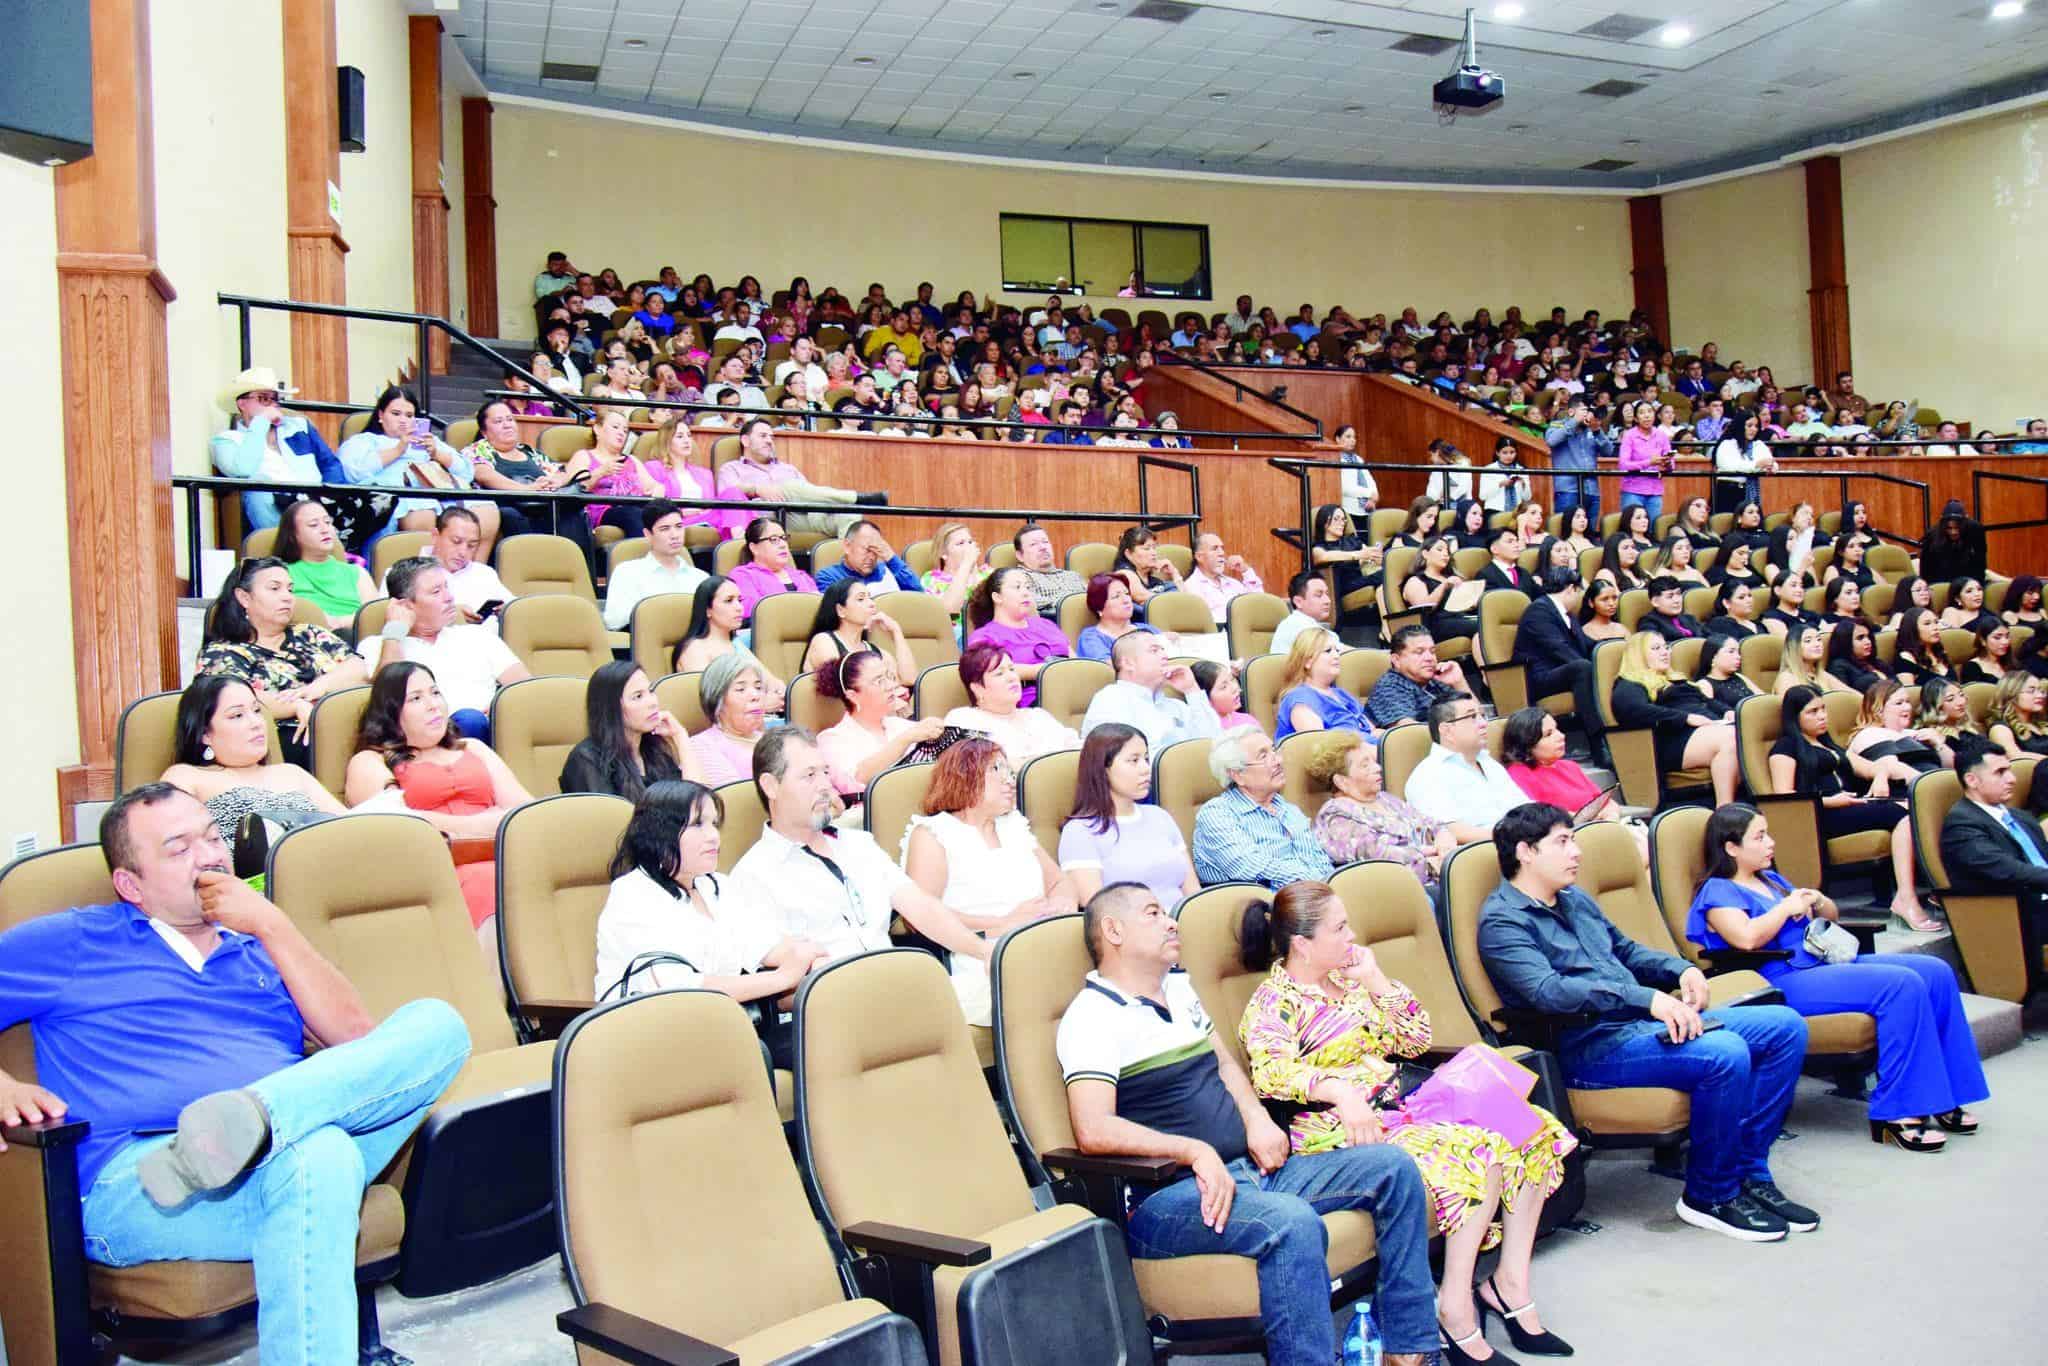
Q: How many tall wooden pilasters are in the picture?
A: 6